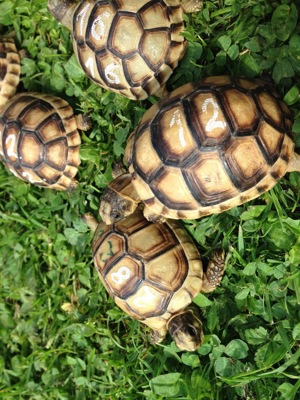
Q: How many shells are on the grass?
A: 5